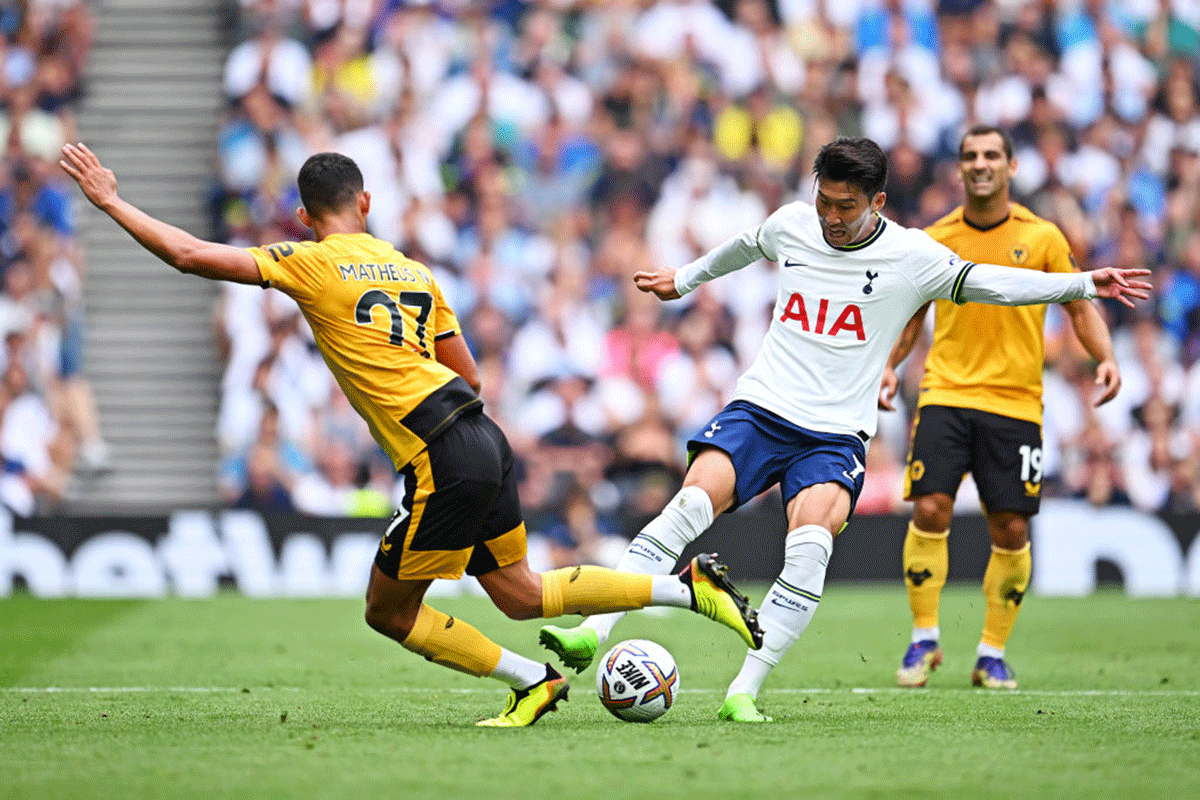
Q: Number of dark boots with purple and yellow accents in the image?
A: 2